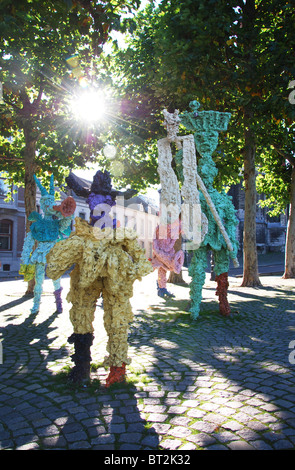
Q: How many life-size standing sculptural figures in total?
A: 4